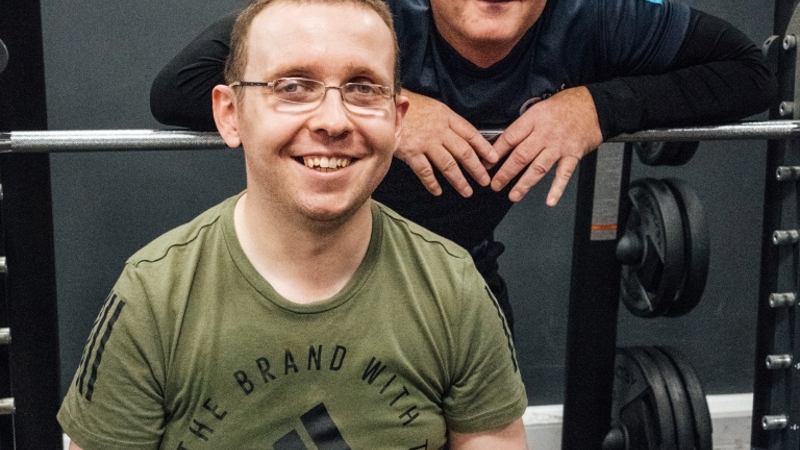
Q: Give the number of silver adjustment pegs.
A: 11